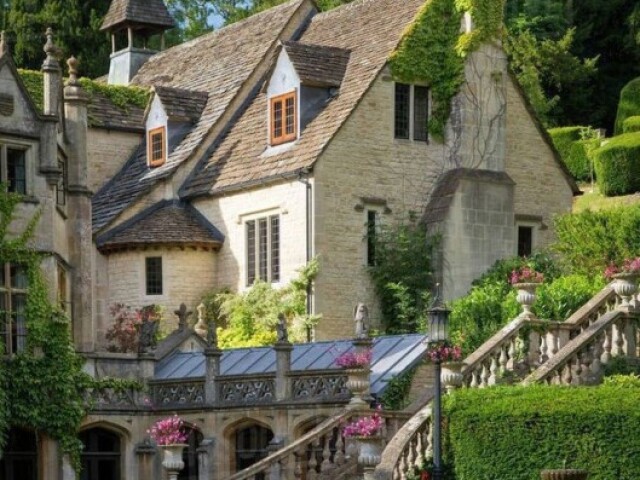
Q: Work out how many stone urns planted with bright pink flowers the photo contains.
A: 6